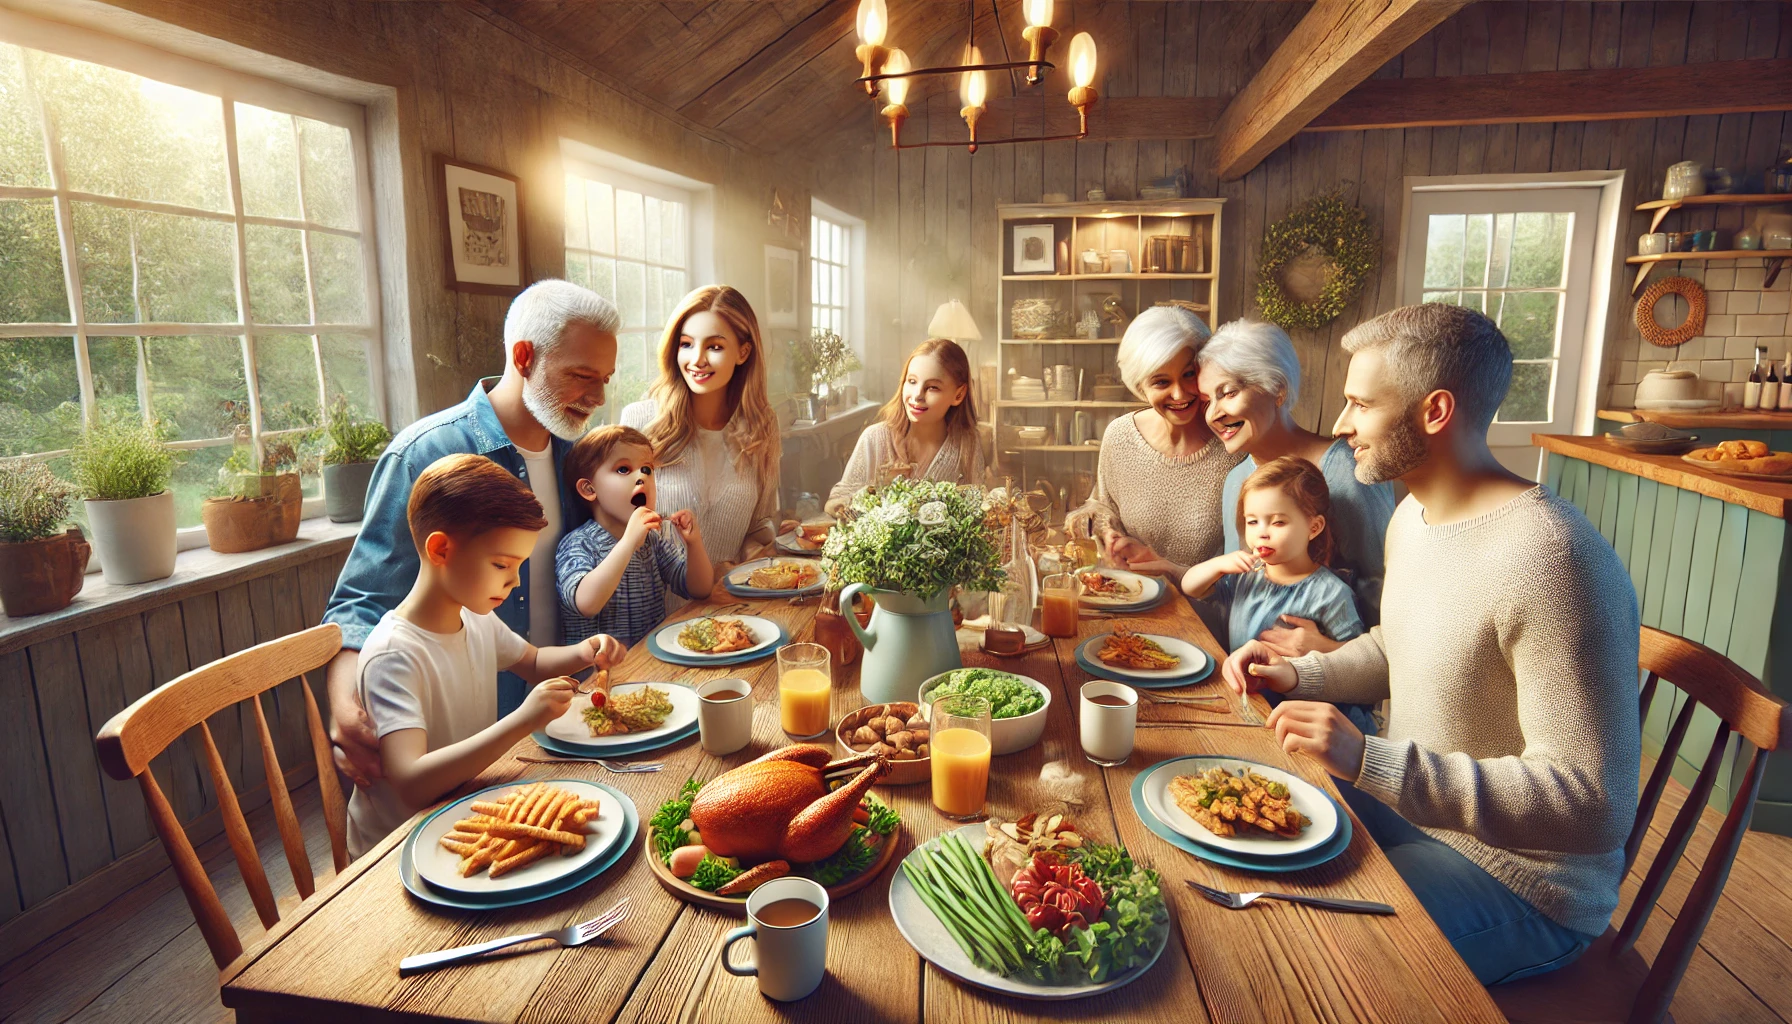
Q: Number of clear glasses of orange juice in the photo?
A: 3